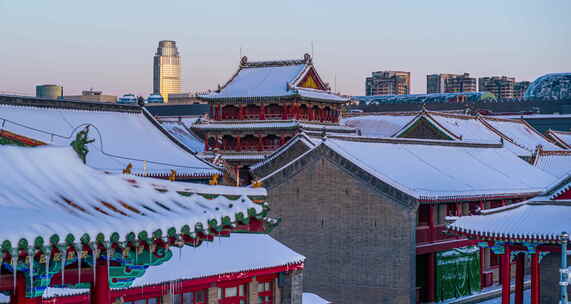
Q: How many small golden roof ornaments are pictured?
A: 4